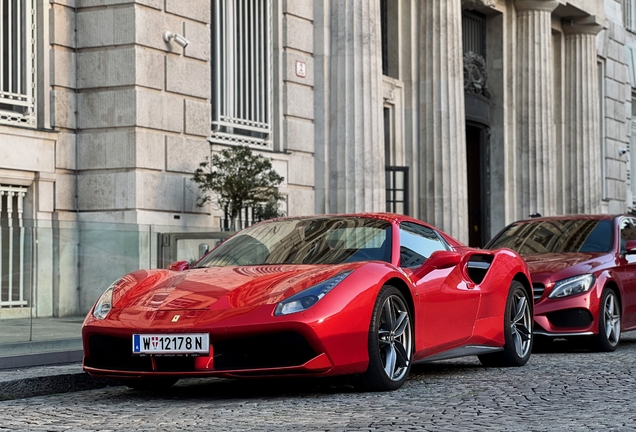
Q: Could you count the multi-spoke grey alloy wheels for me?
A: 3